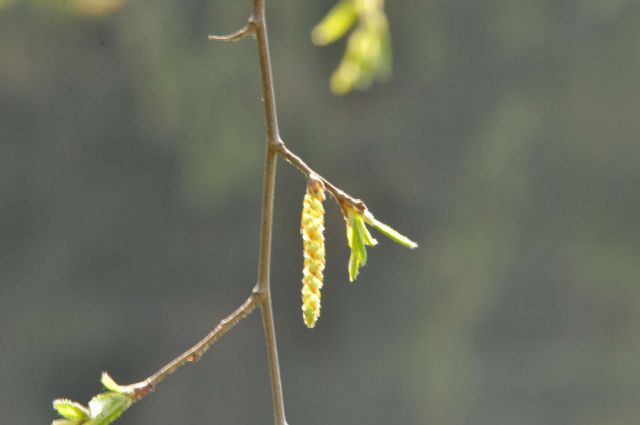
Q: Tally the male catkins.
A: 1